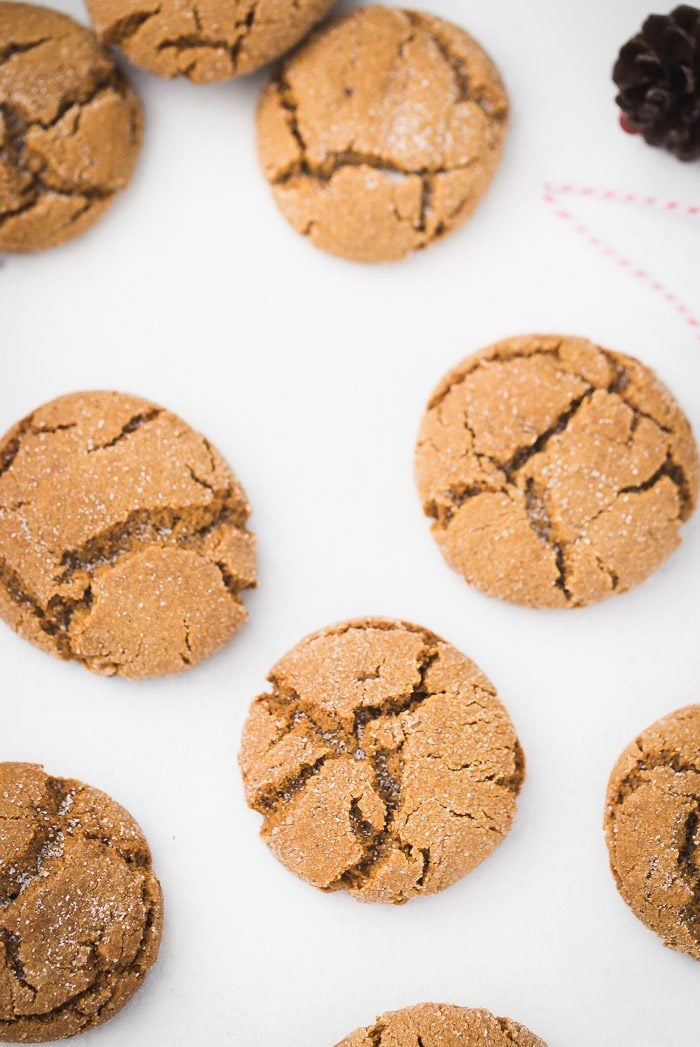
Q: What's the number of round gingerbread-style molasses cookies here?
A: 9